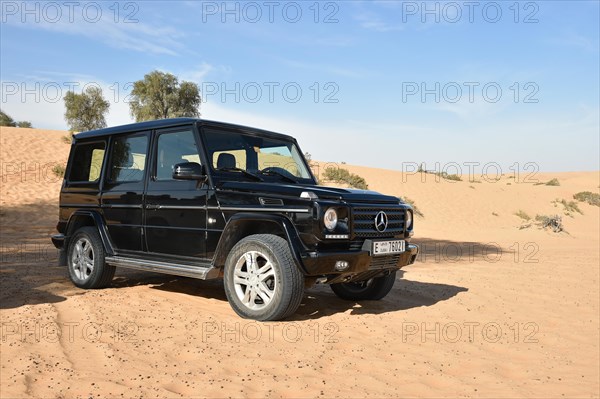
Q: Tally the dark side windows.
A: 3